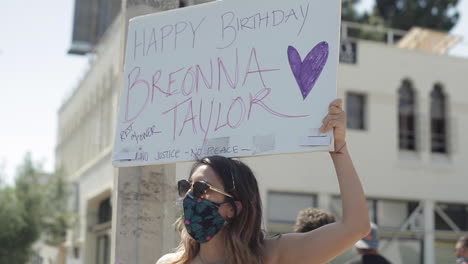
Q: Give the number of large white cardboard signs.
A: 1